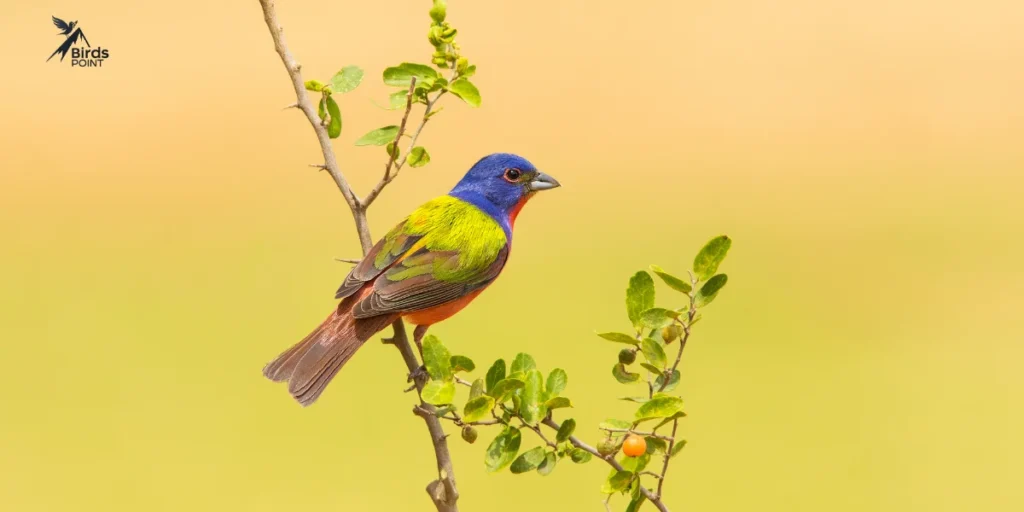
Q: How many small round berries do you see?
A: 5